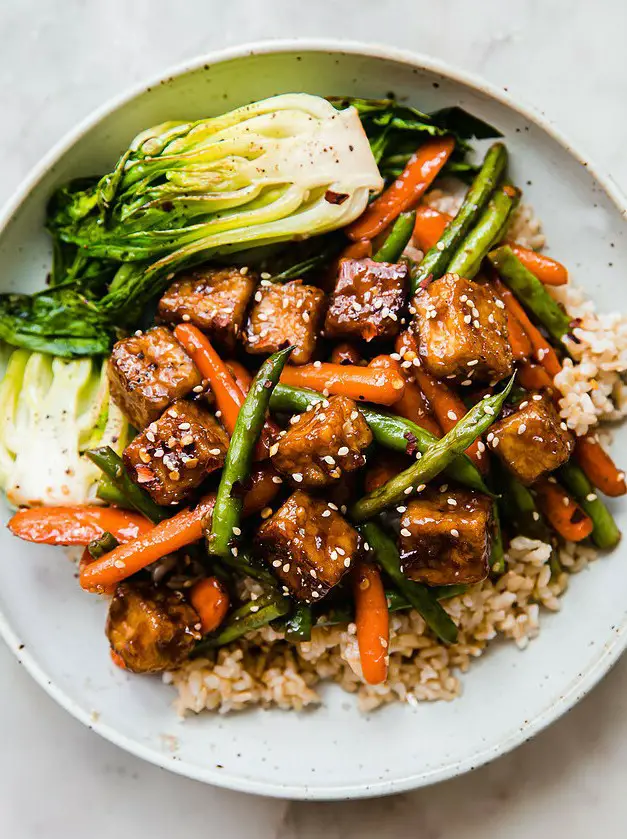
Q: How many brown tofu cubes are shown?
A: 11